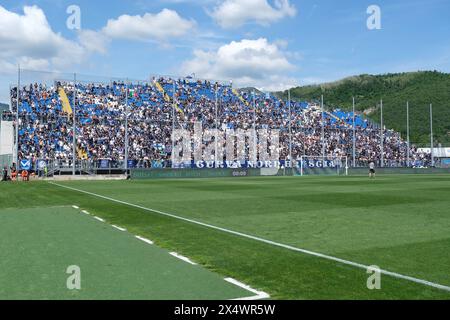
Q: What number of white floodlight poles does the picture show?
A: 12